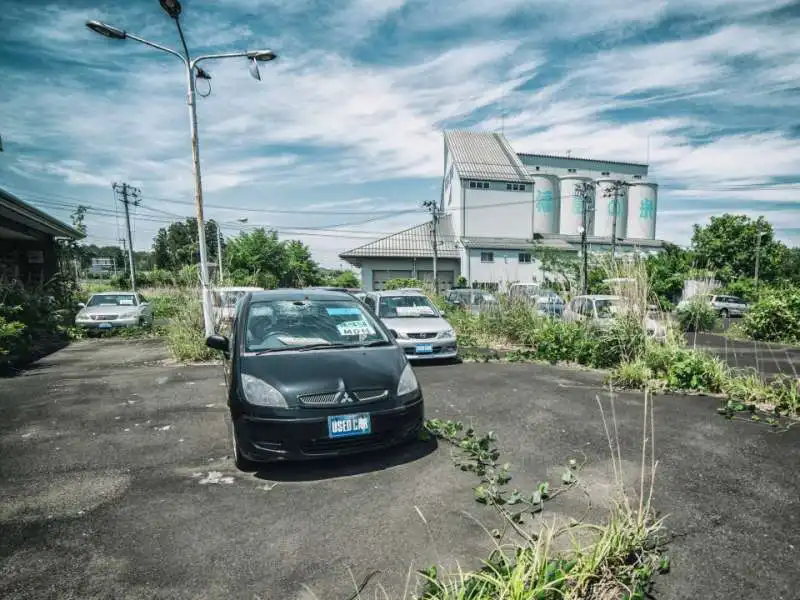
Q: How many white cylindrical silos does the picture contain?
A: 4